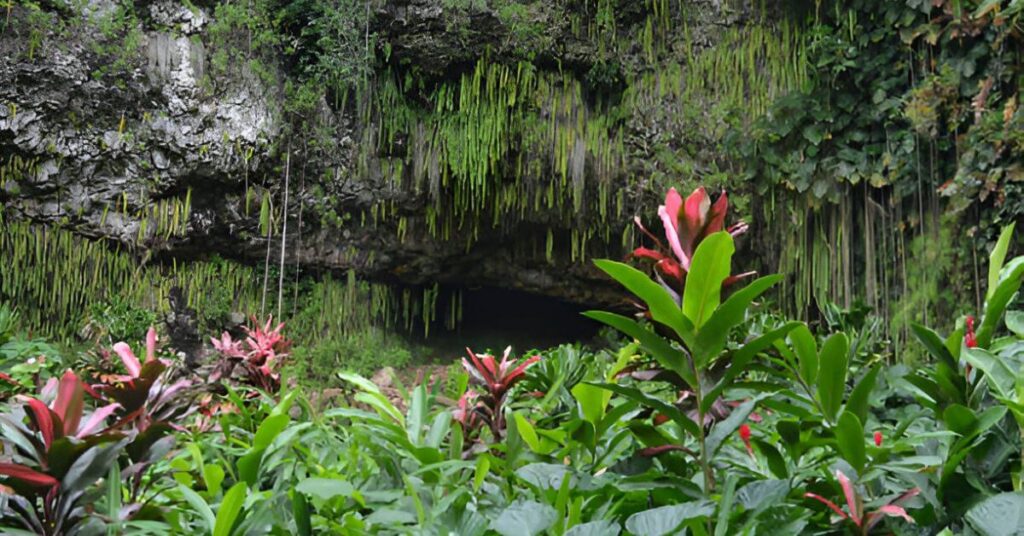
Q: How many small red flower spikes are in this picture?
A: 3